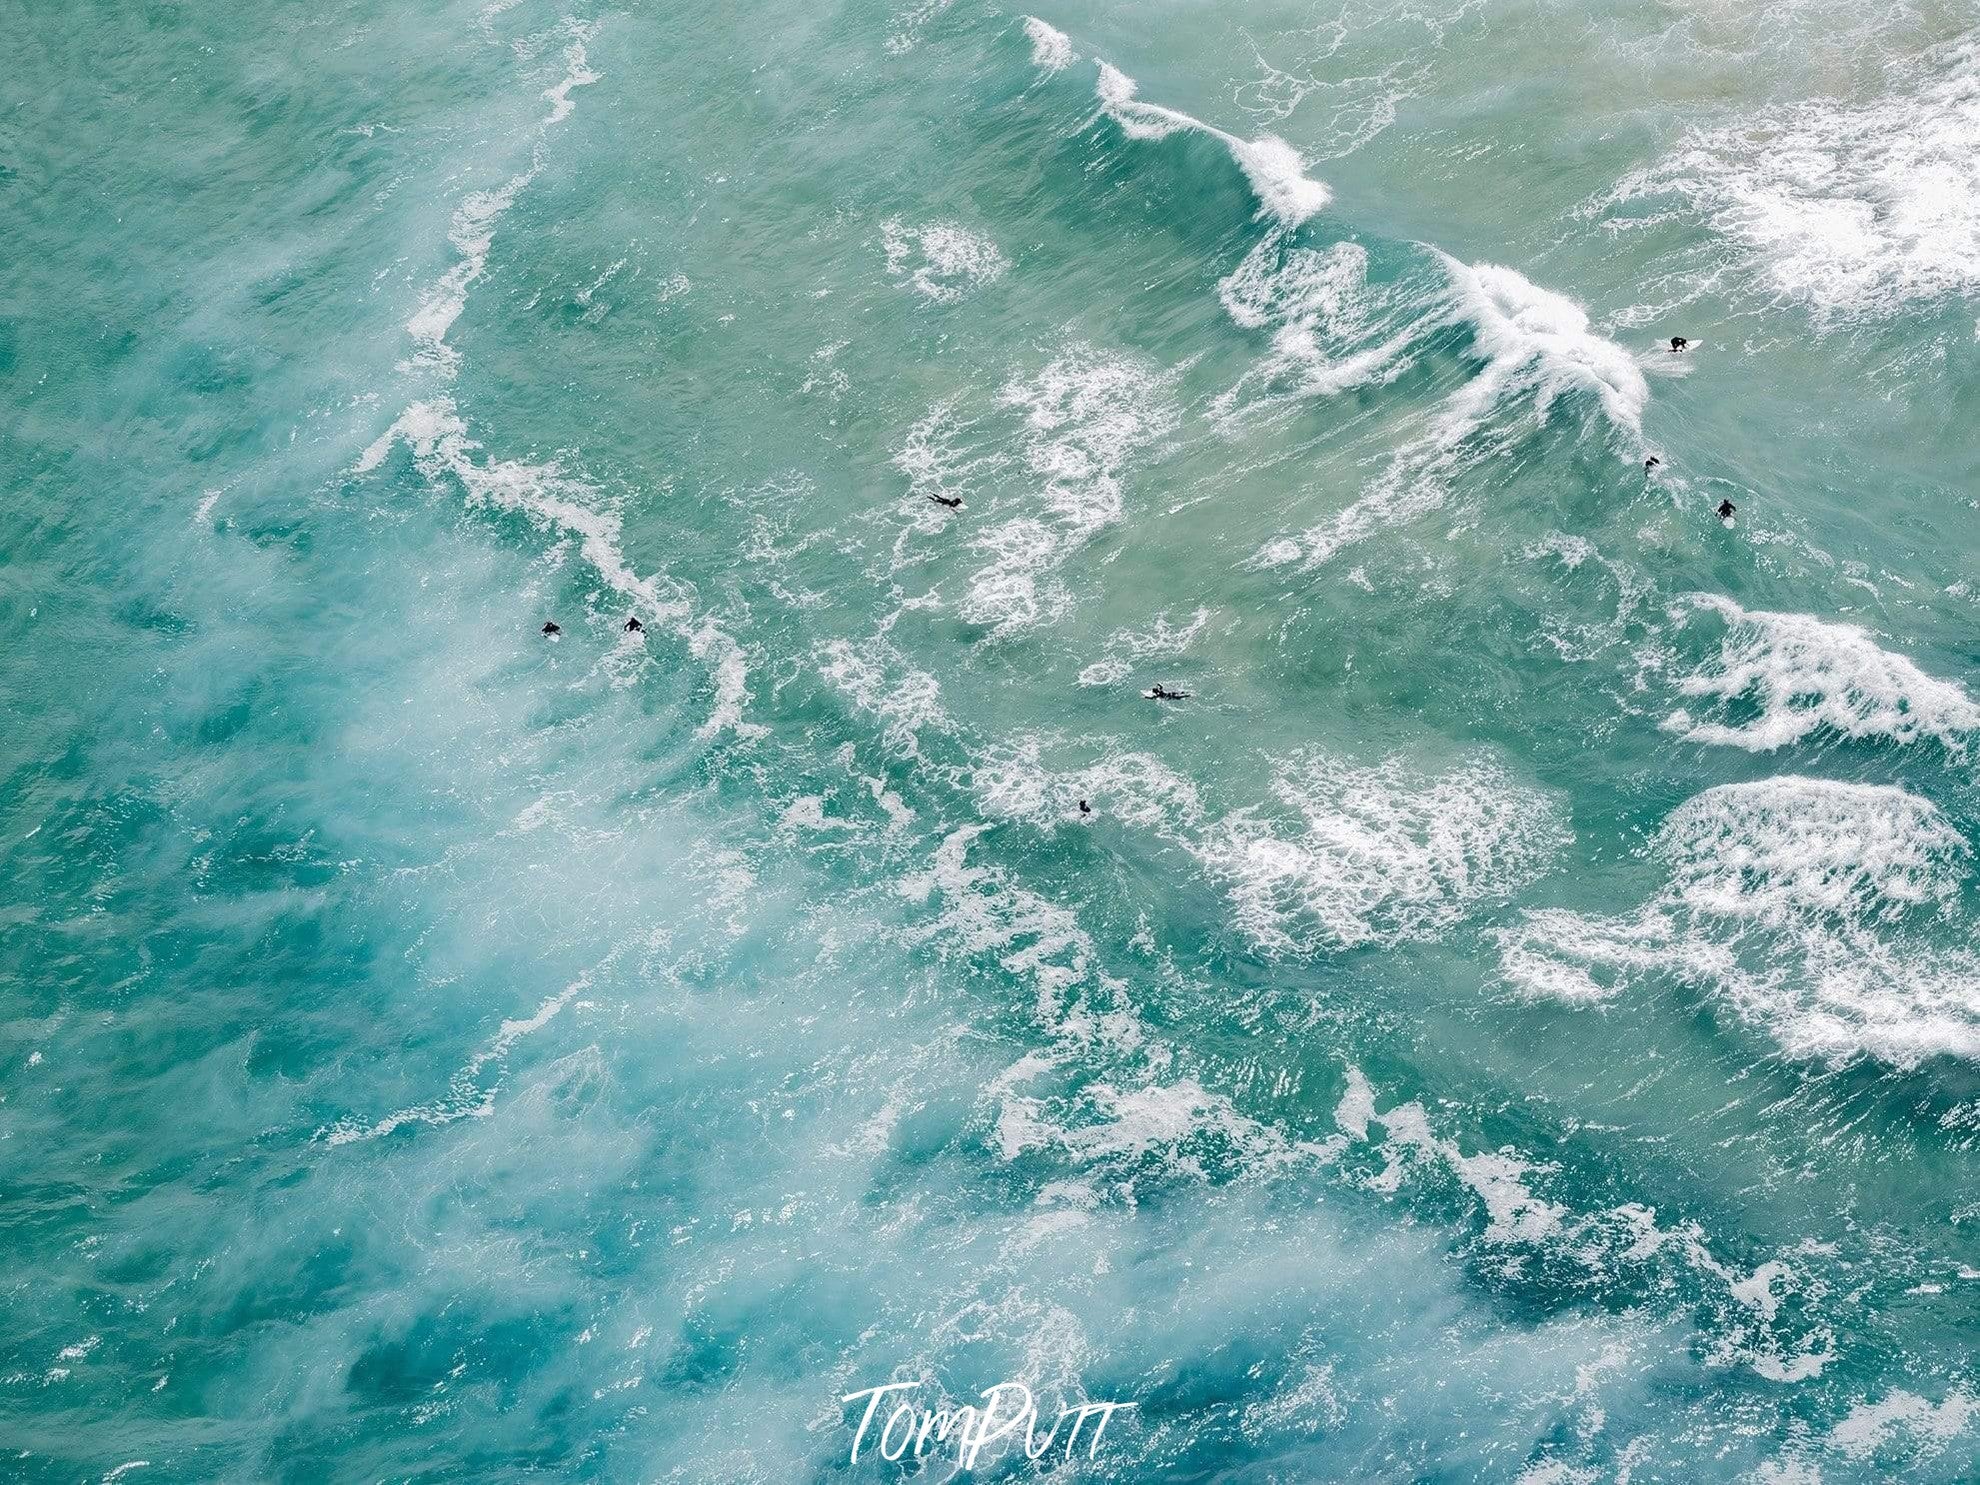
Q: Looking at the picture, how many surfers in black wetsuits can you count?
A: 8